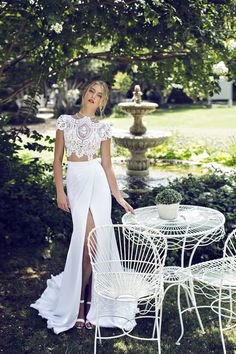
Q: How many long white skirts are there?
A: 1